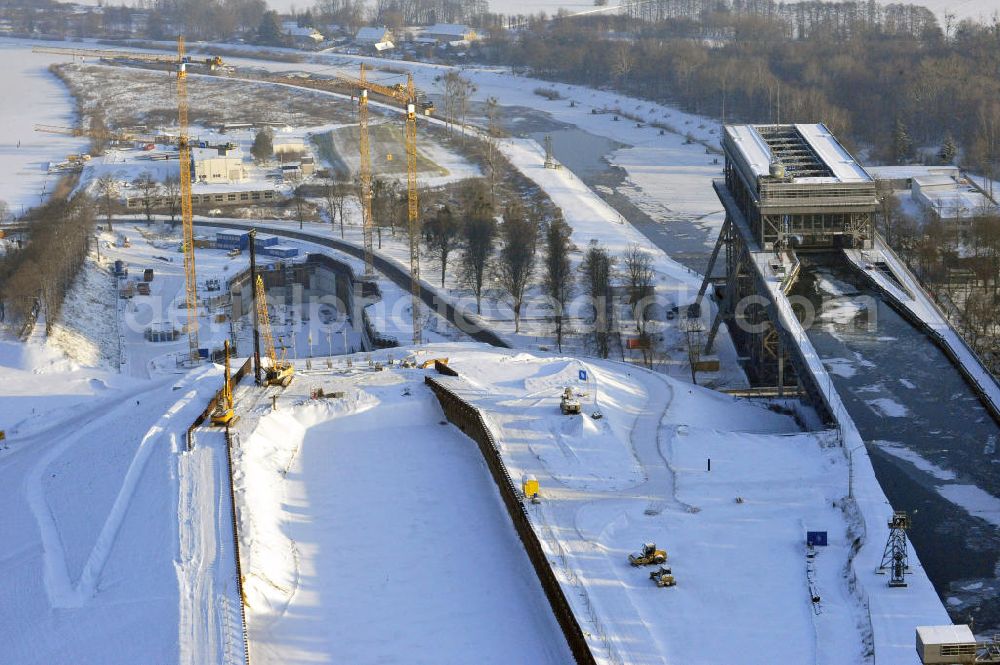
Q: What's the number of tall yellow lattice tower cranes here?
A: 3